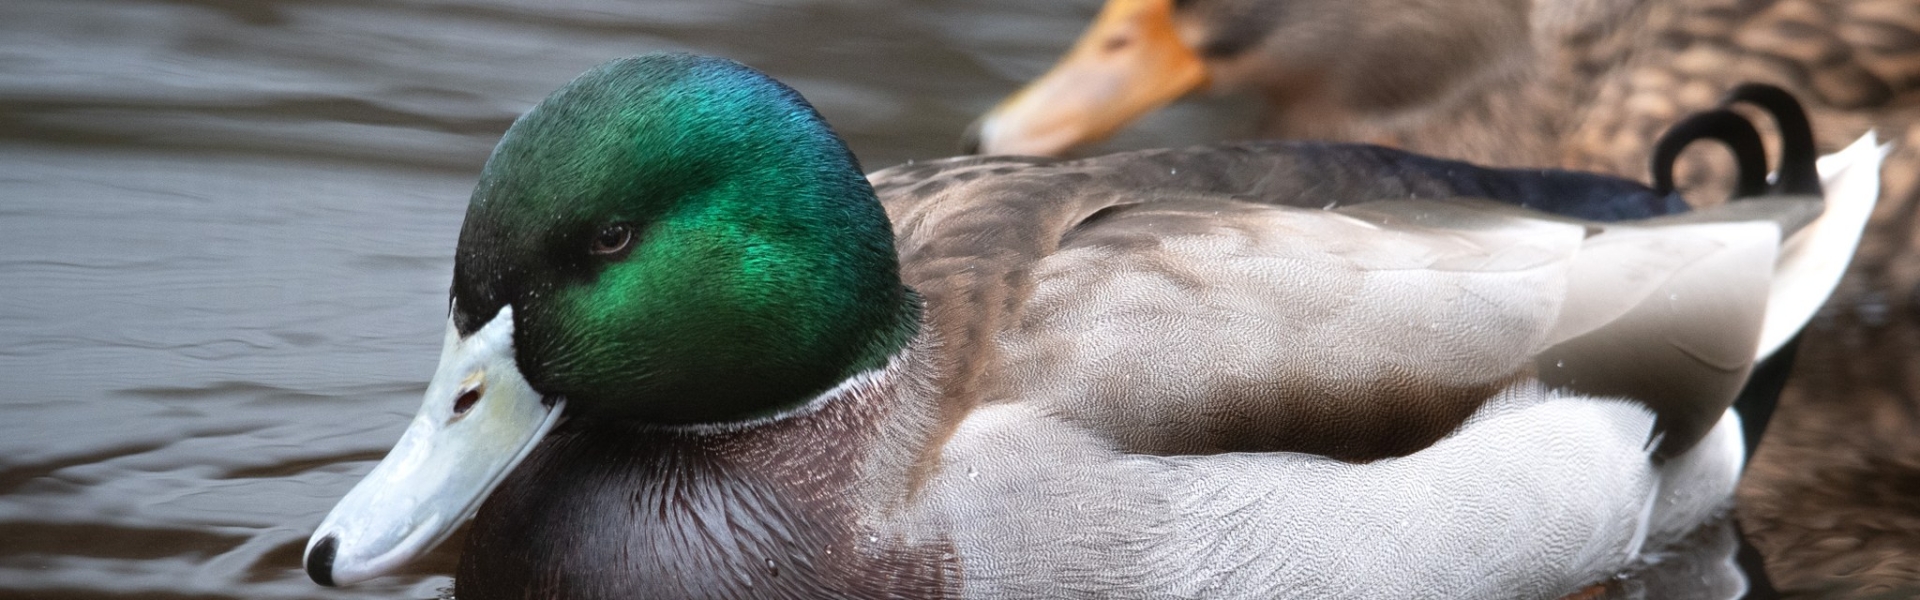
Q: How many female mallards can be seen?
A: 1